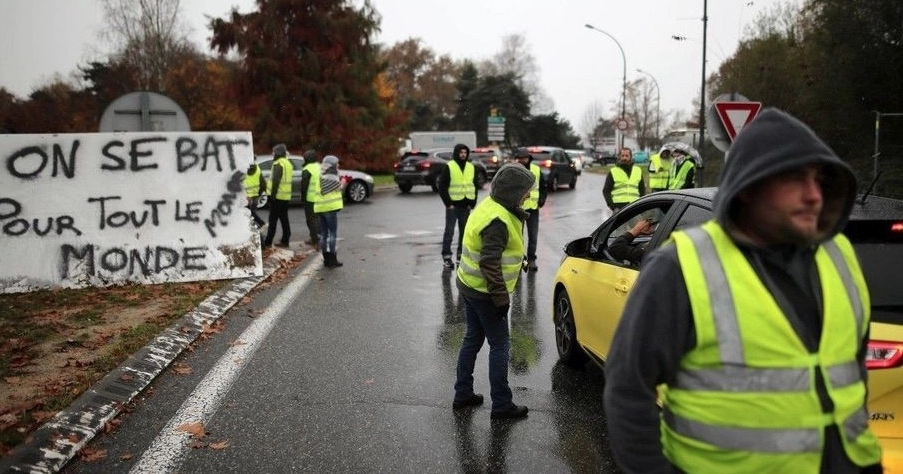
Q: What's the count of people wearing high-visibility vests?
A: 11